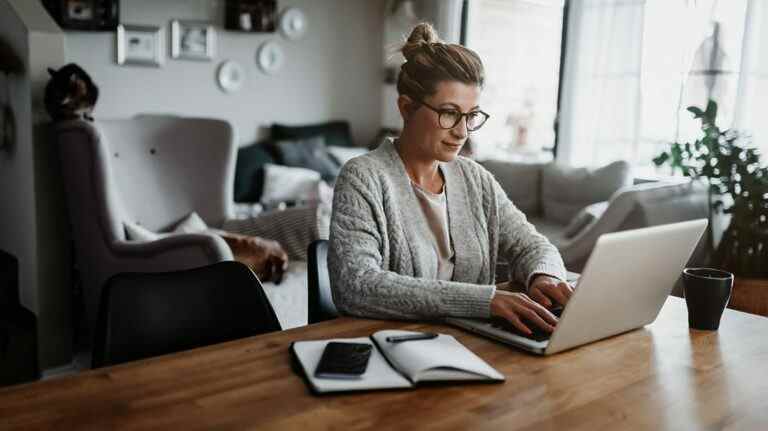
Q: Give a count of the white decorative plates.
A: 3